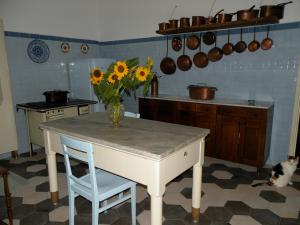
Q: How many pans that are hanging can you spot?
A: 11